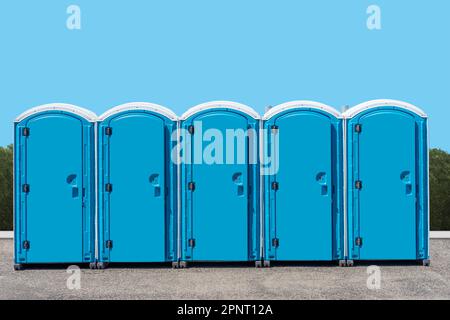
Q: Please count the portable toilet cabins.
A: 5